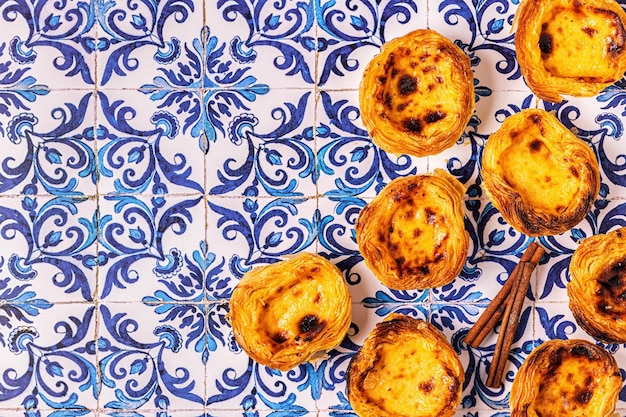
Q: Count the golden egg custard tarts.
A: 8